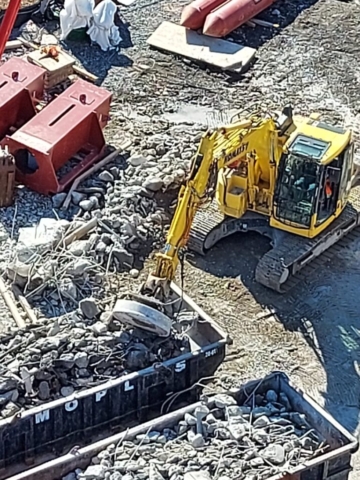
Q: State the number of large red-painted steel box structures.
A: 2